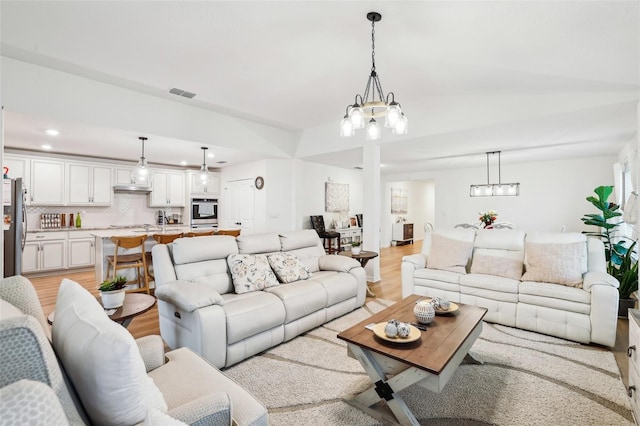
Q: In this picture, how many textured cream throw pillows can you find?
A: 3